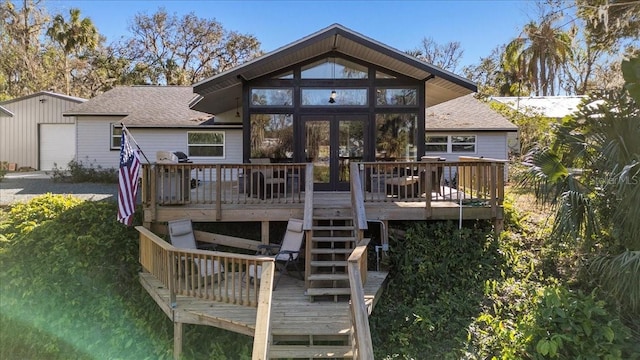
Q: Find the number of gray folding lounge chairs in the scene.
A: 2